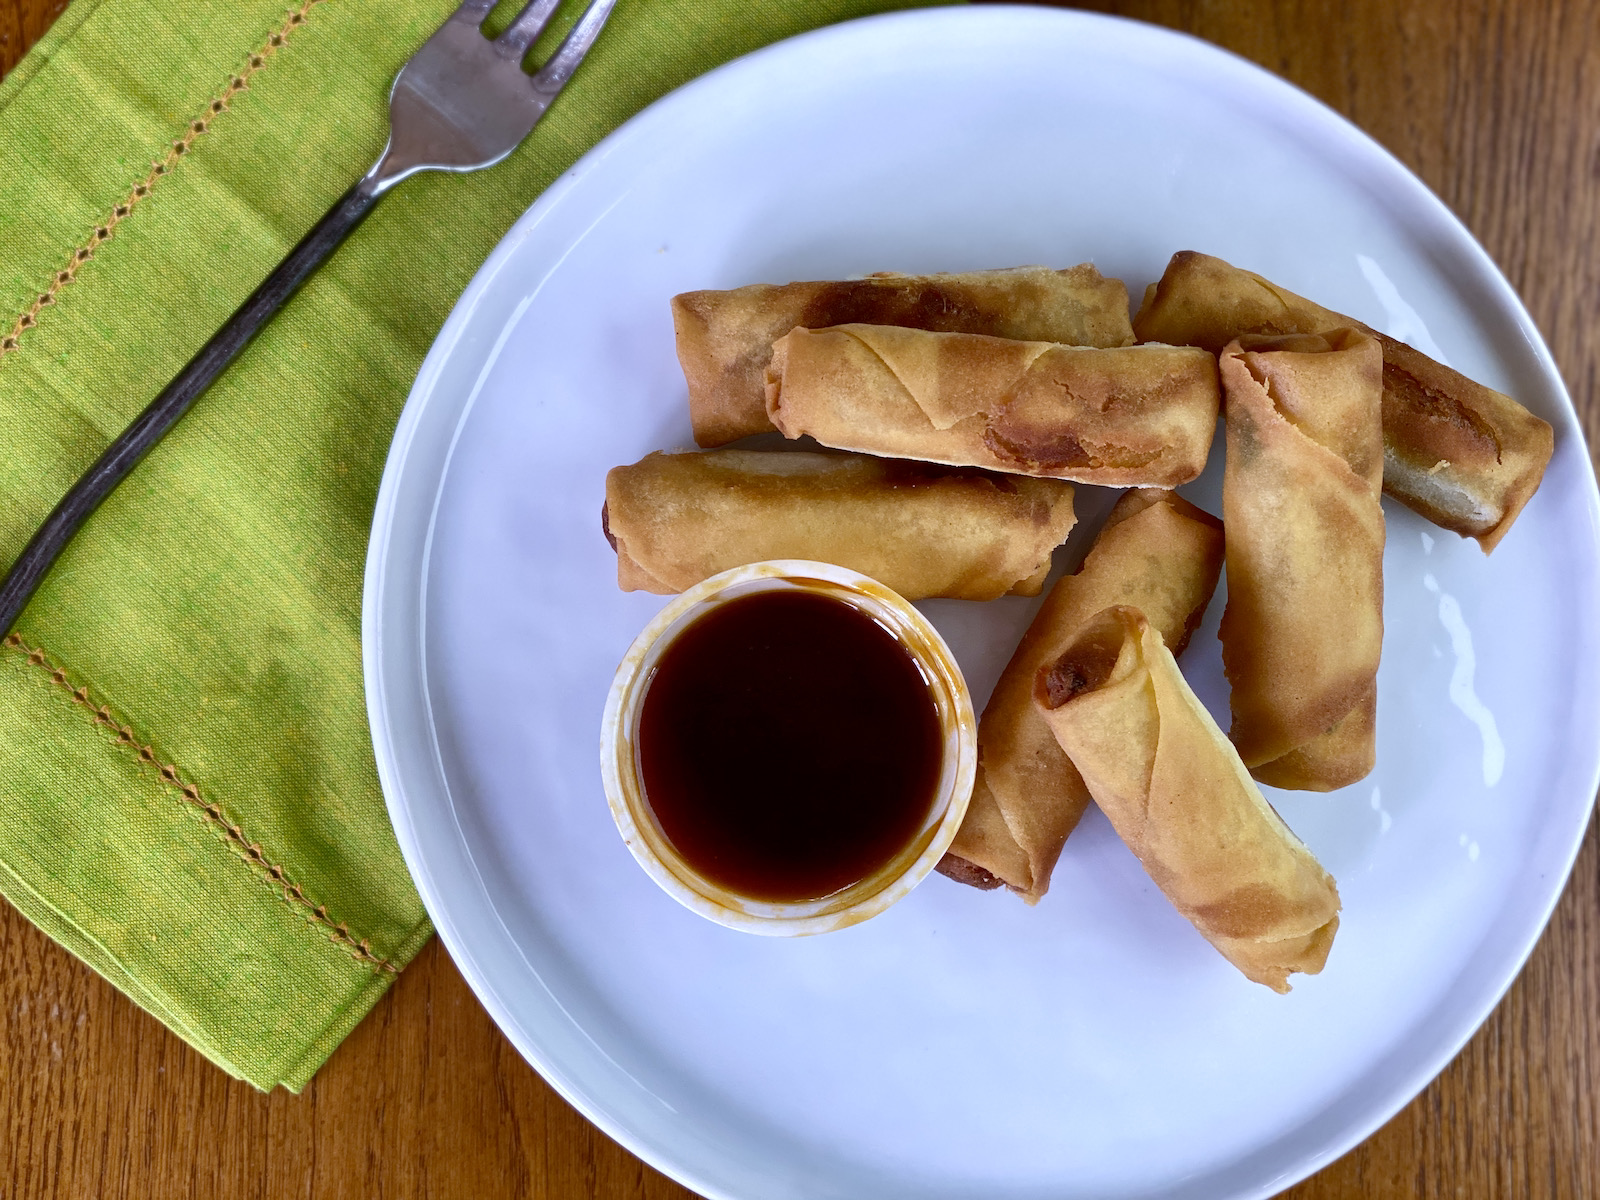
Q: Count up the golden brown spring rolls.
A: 7